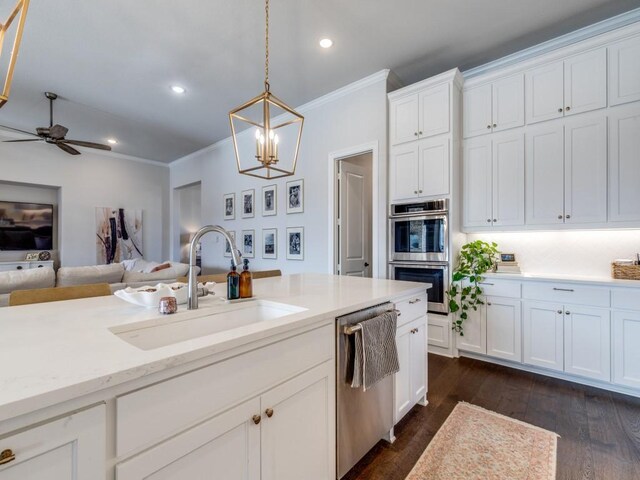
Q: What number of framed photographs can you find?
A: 8